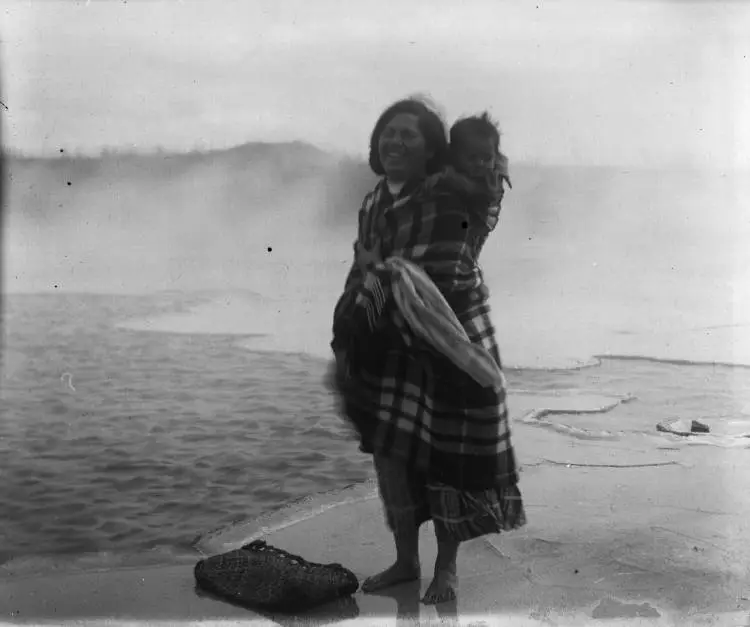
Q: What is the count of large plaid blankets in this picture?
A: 1